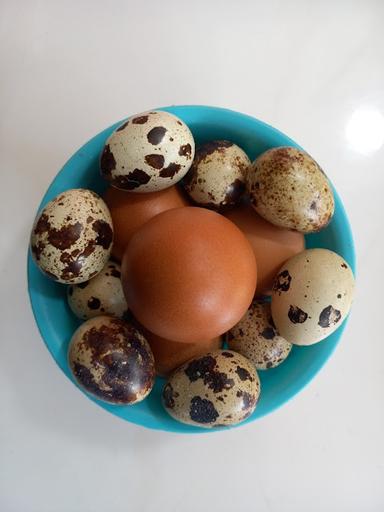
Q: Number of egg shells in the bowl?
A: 13